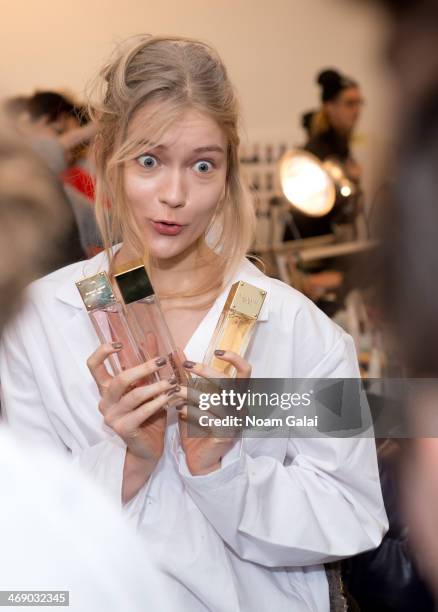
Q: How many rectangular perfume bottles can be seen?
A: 3